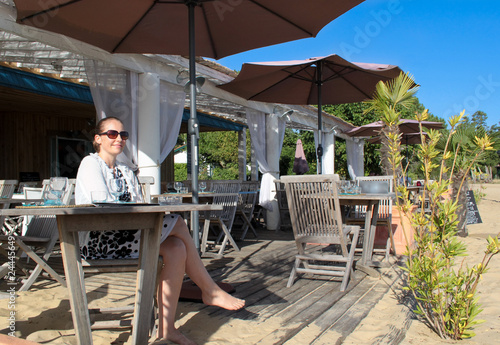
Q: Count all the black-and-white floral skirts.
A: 1